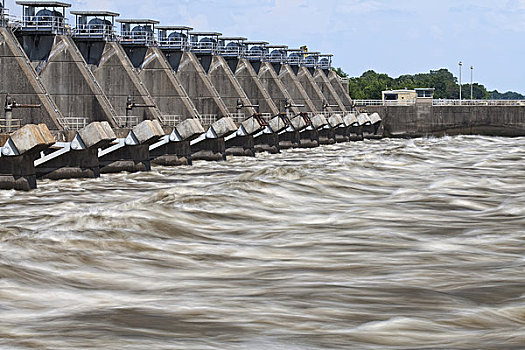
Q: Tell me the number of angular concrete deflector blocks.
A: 13